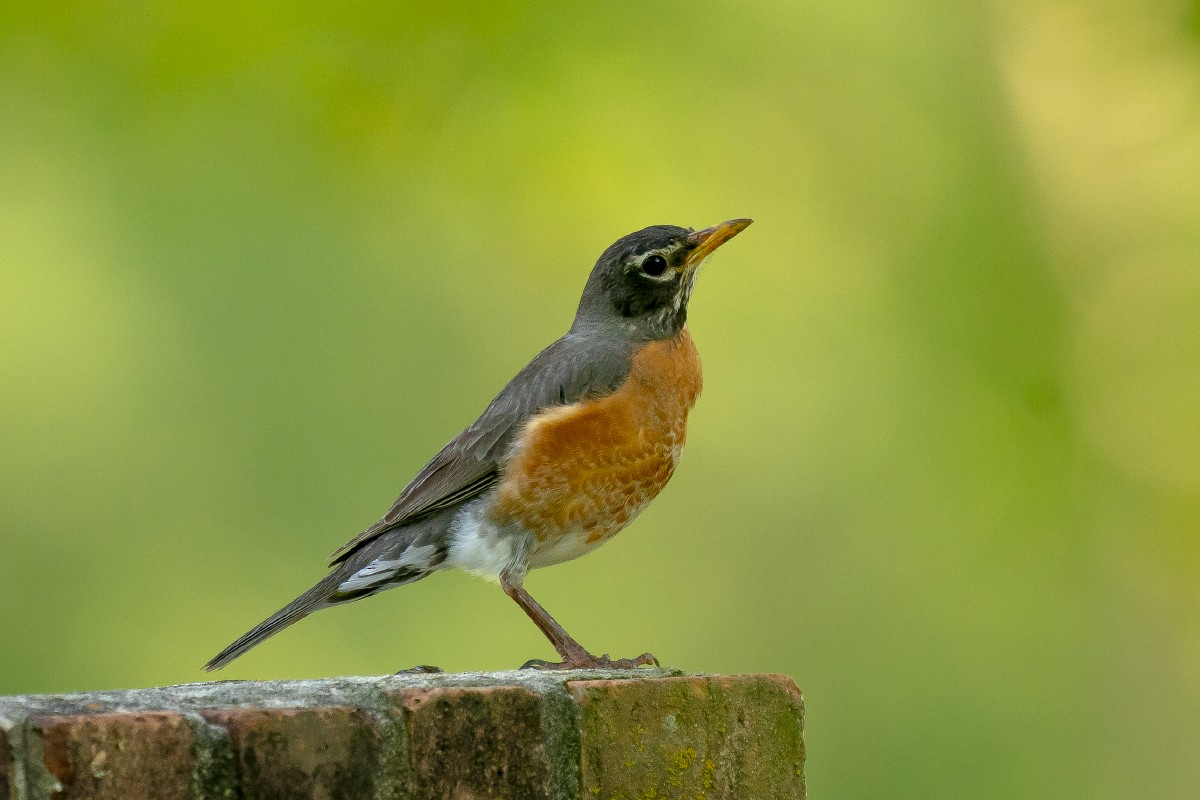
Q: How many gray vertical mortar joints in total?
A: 4